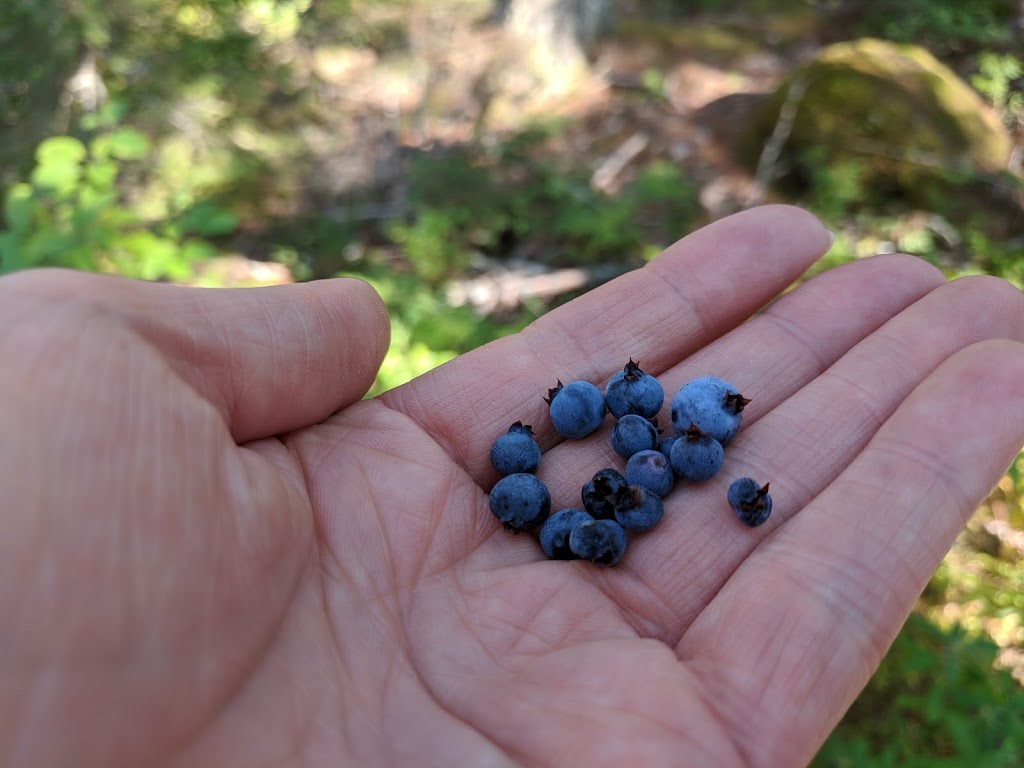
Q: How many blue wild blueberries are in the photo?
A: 14